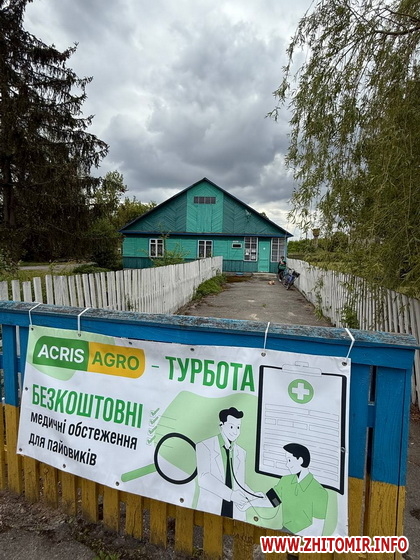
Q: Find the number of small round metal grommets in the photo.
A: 13